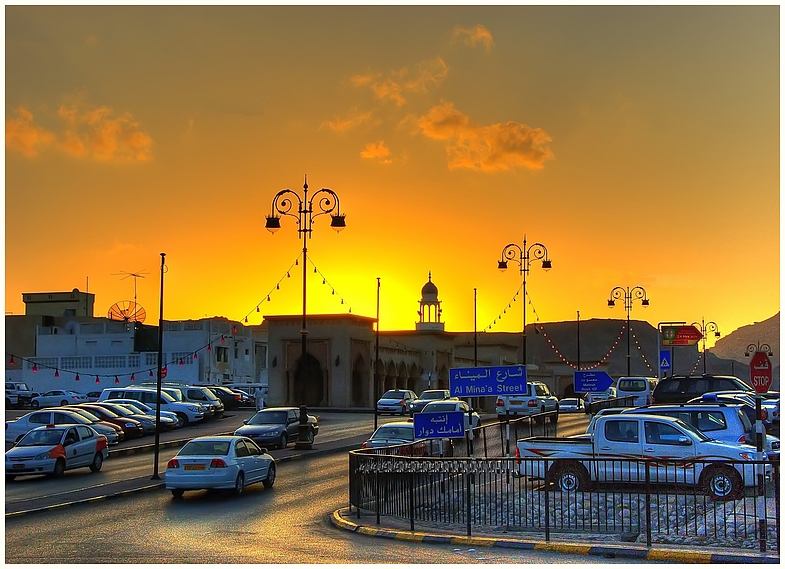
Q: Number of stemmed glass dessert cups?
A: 0